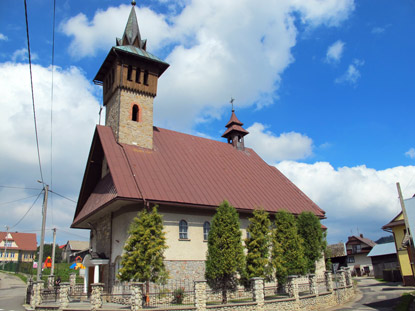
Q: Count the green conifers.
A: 5